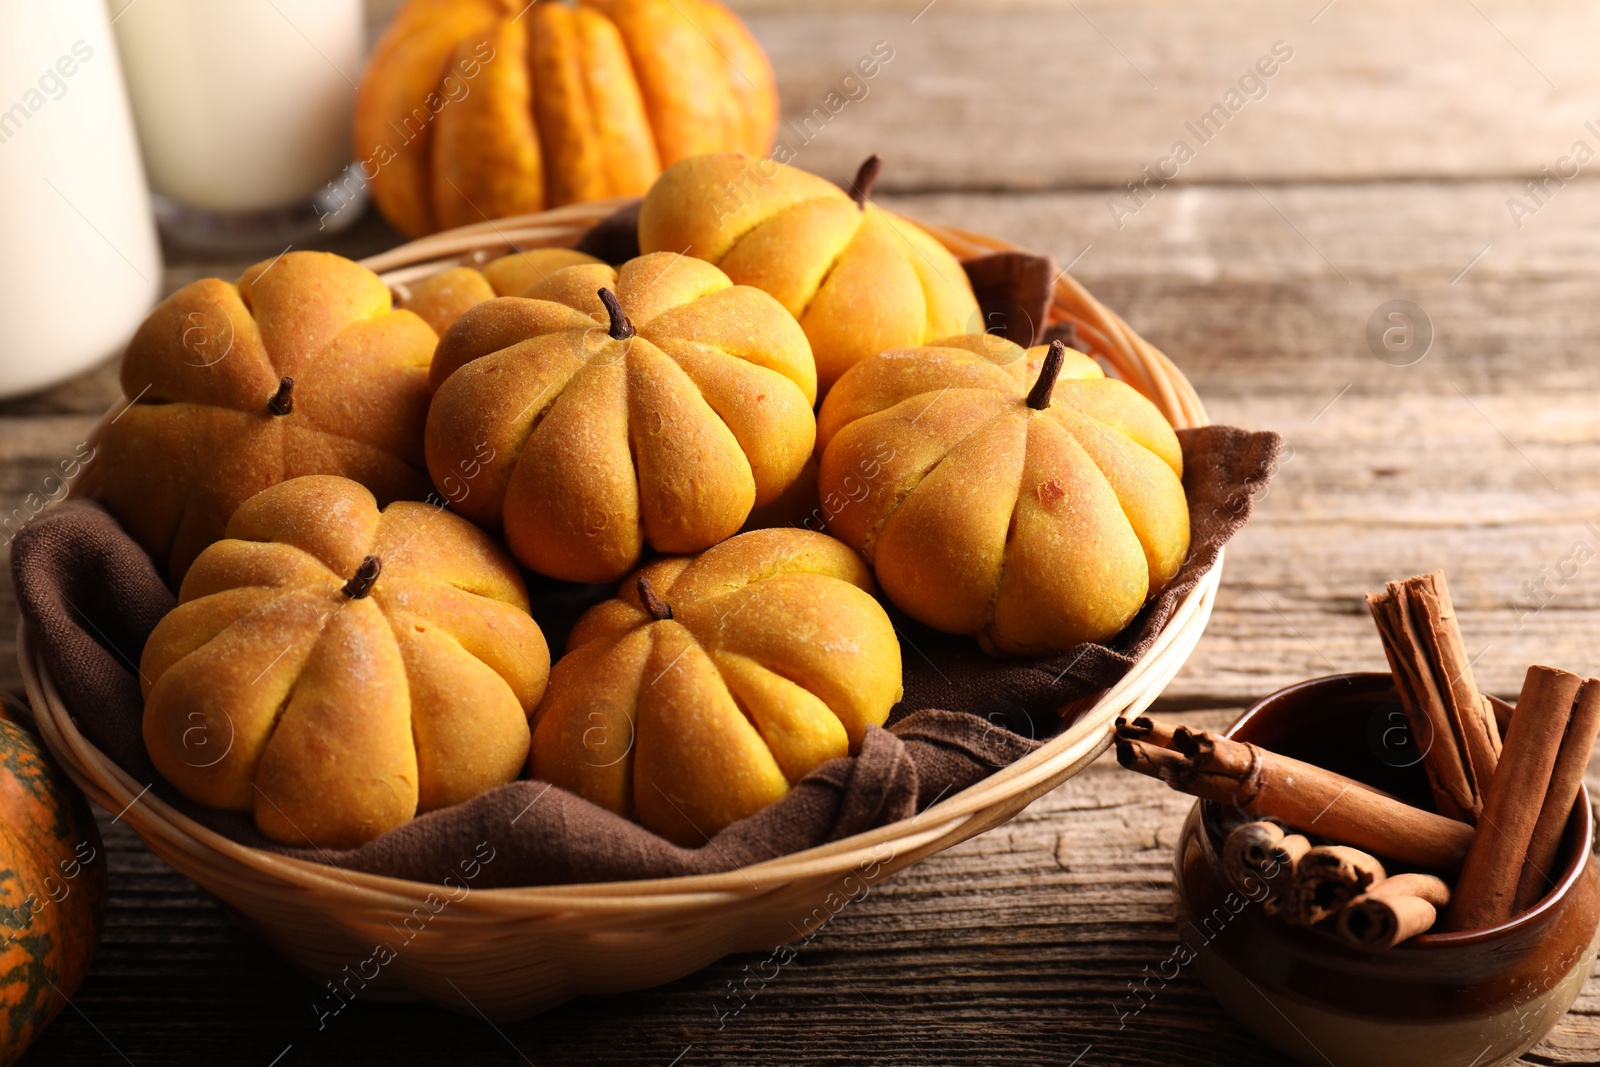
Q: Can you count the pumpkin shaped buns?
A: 7